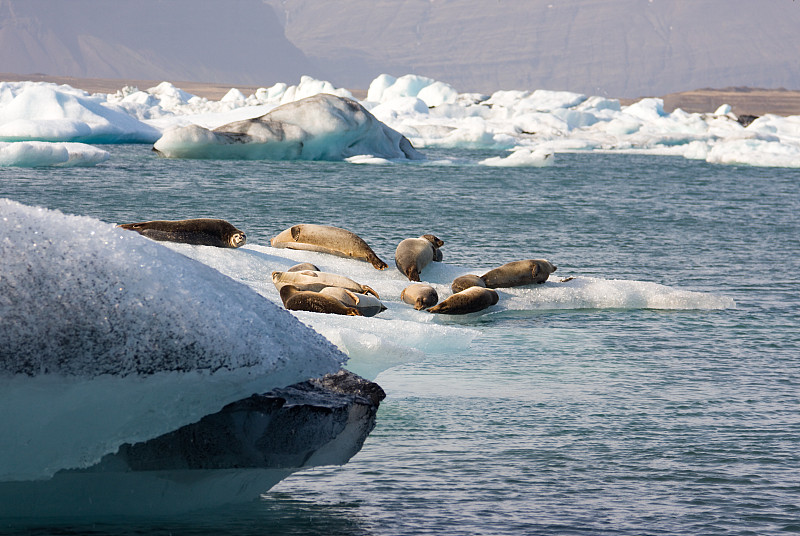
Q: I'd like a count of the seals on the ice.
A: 11